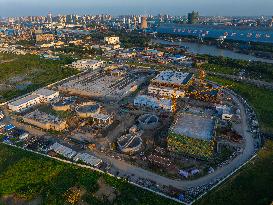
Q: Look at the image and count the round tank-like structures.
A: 4